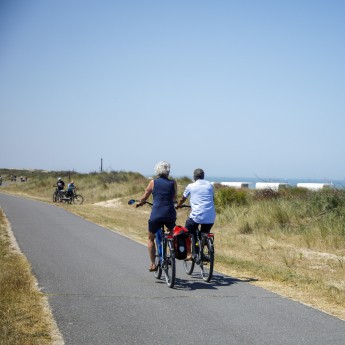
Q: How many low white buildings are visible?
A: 3